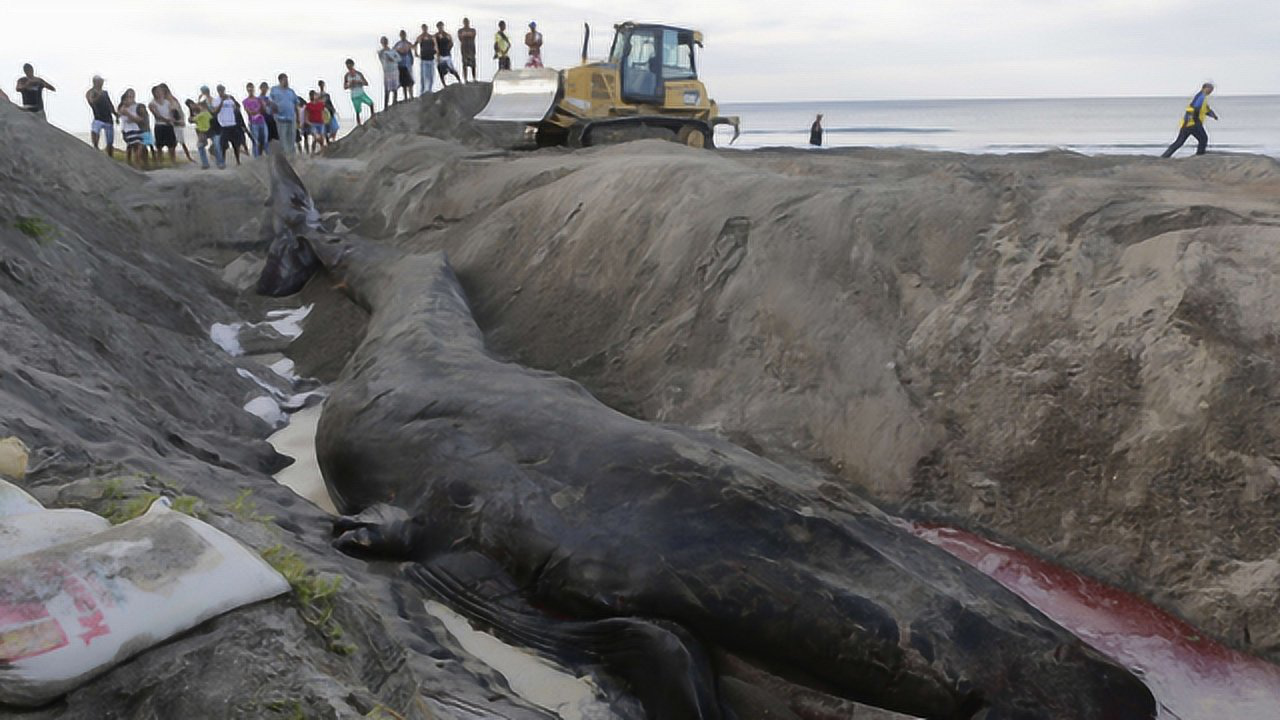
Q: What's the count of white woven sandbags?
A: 3